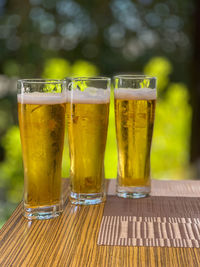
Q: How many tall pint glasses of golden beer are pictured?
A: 3